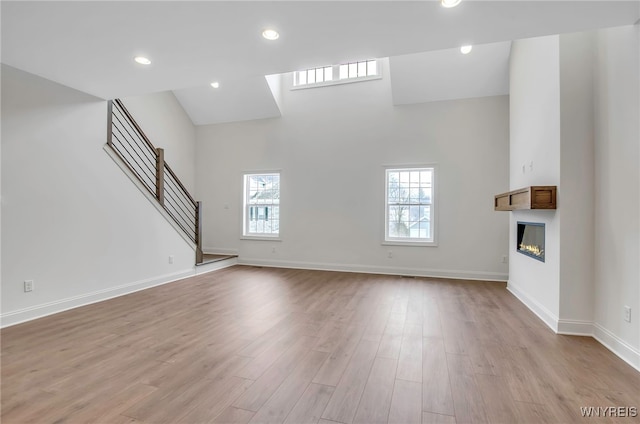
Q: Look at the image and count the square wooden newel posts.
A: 3